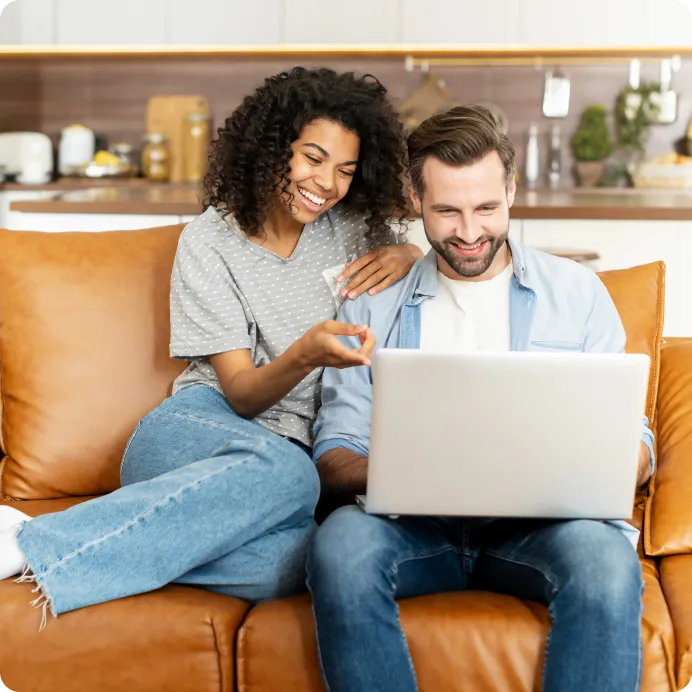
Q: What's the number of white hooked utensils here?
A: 3